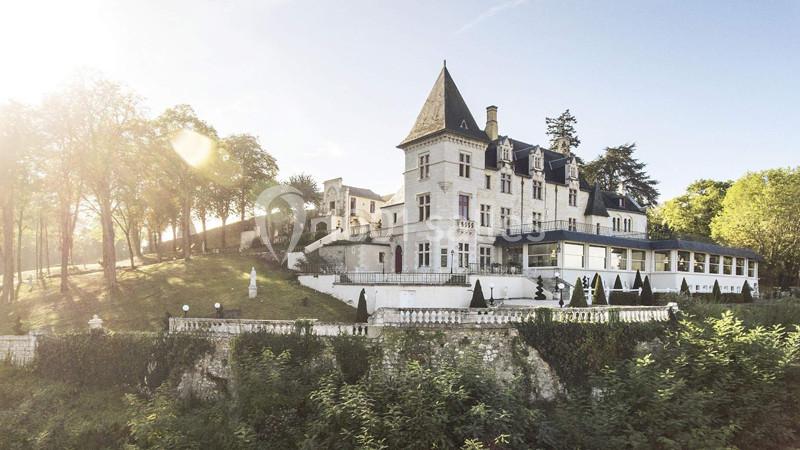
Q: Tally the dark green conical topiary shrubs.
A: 11